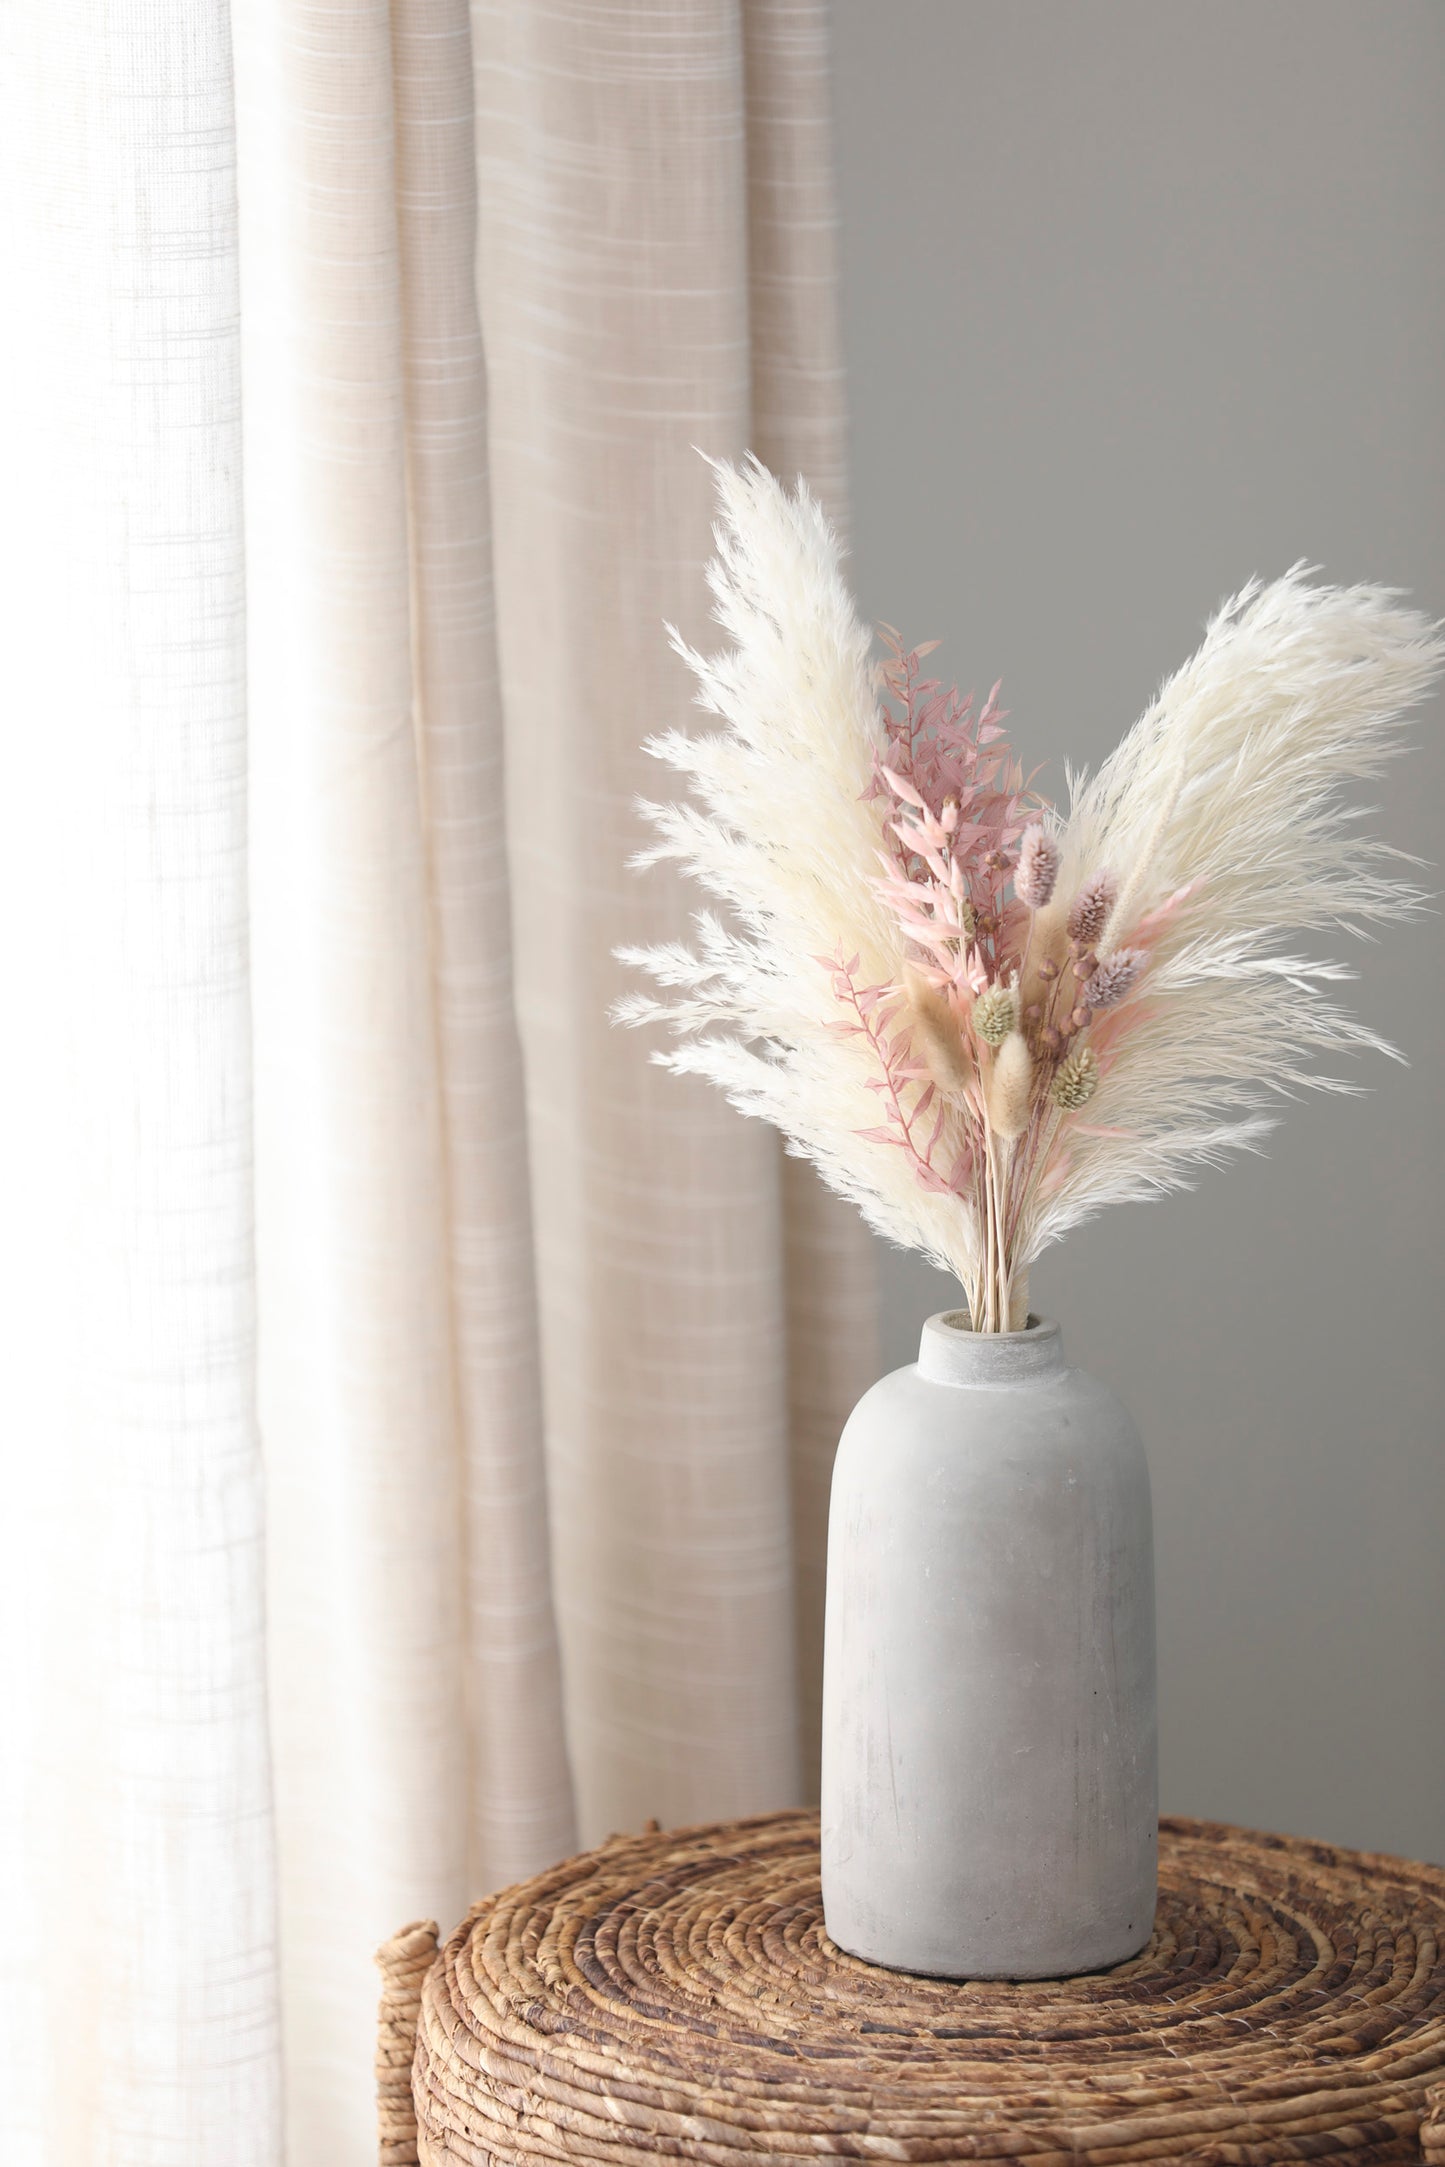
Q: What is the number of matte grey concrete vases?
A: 1